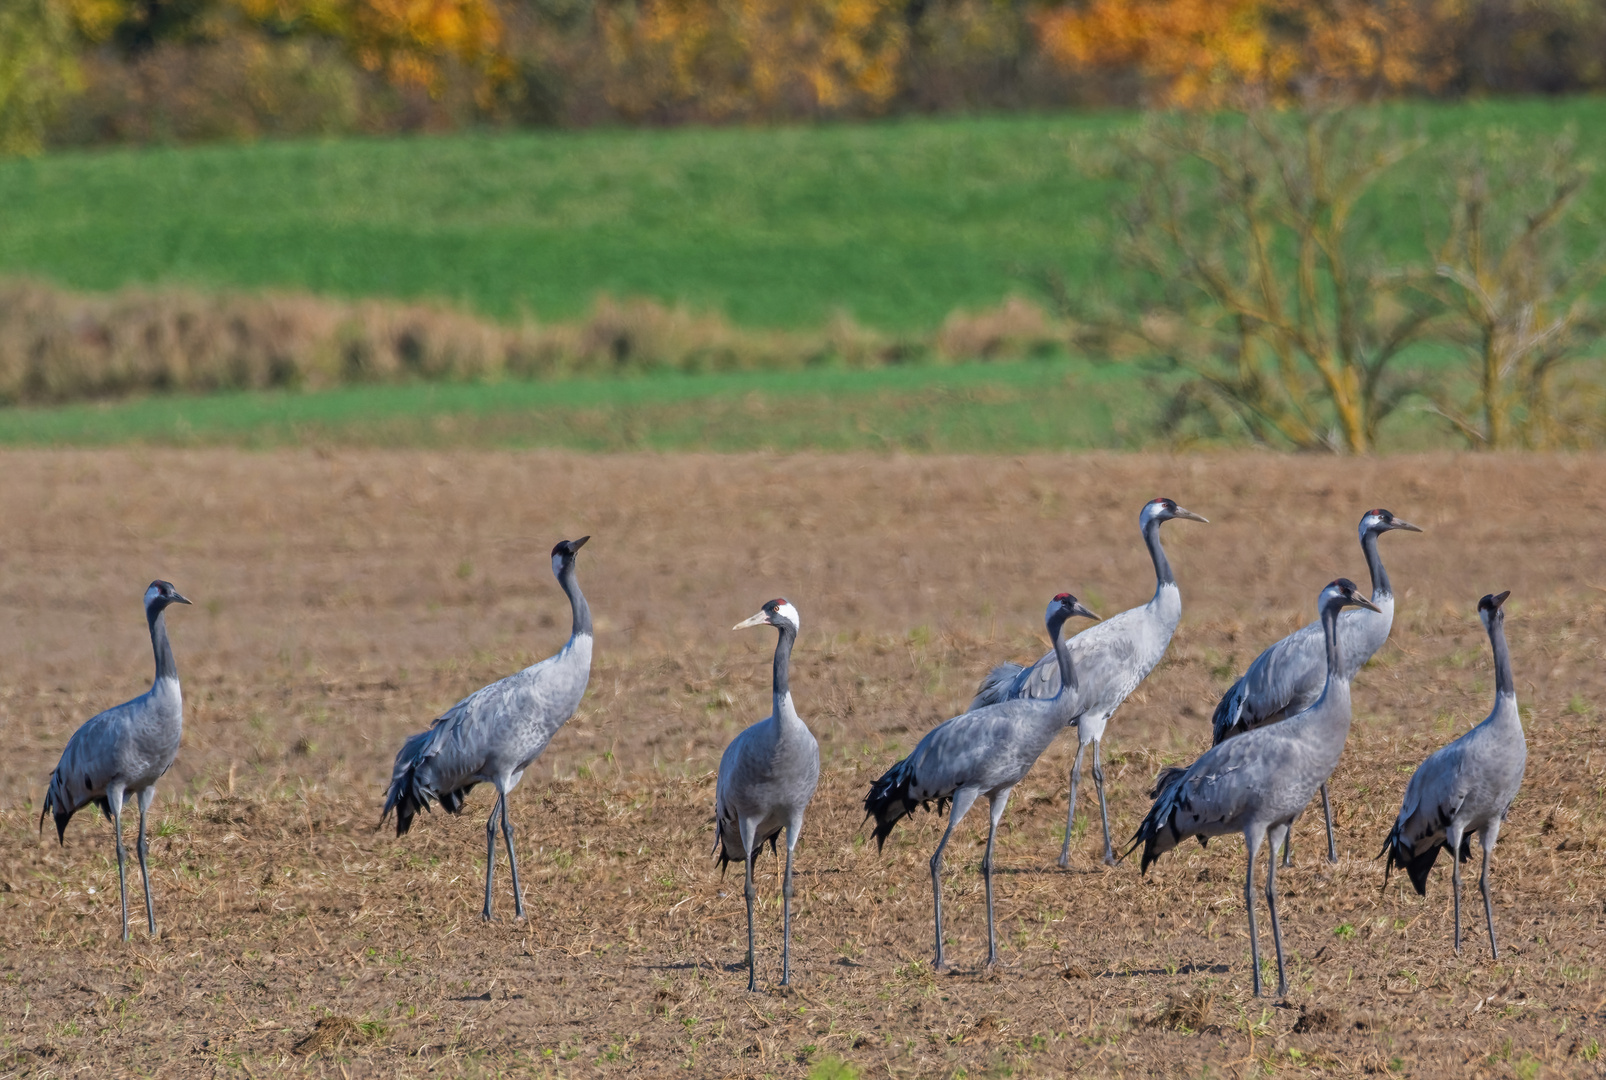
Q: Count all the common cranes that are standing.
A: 8